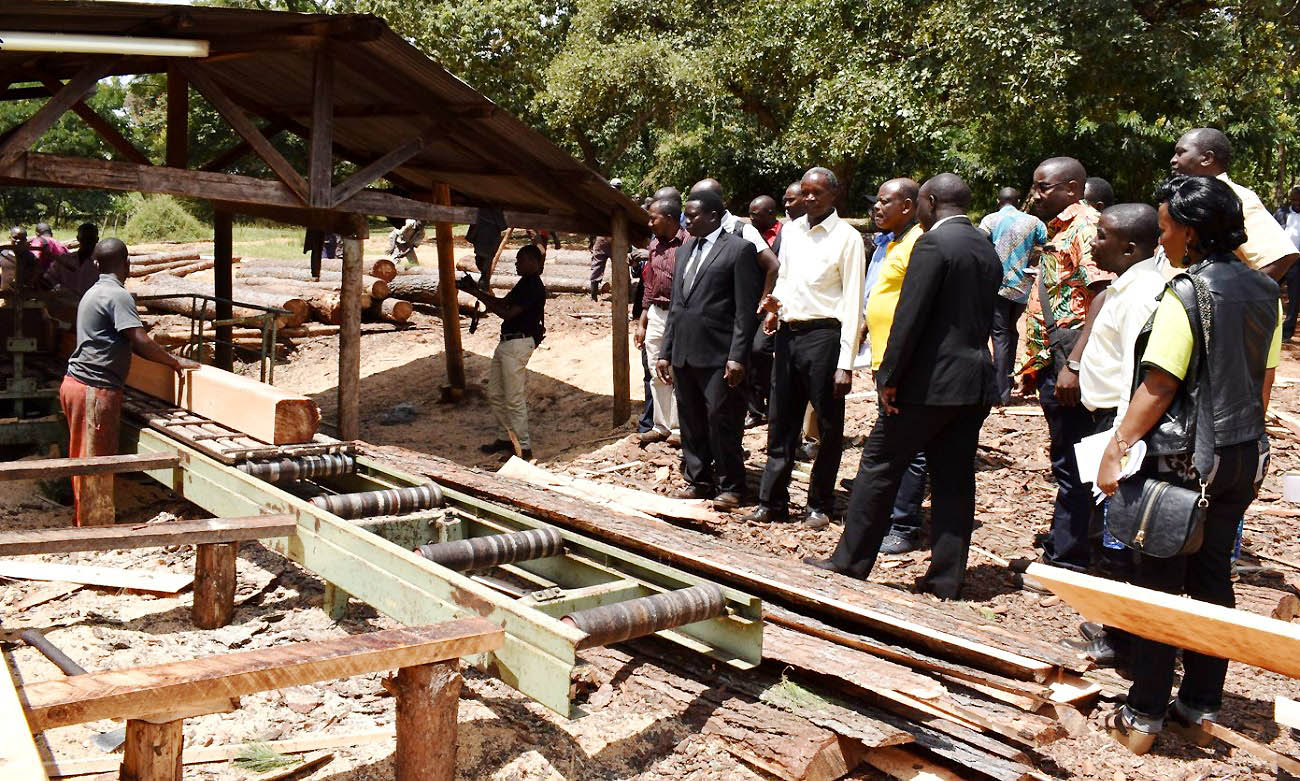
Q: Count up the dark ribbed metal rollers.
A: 4